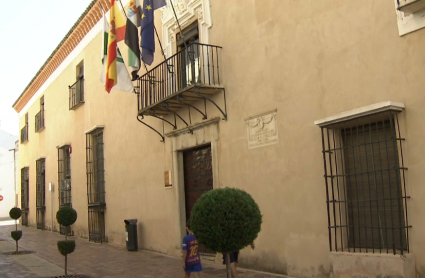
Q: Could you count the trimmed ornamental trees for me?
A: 3